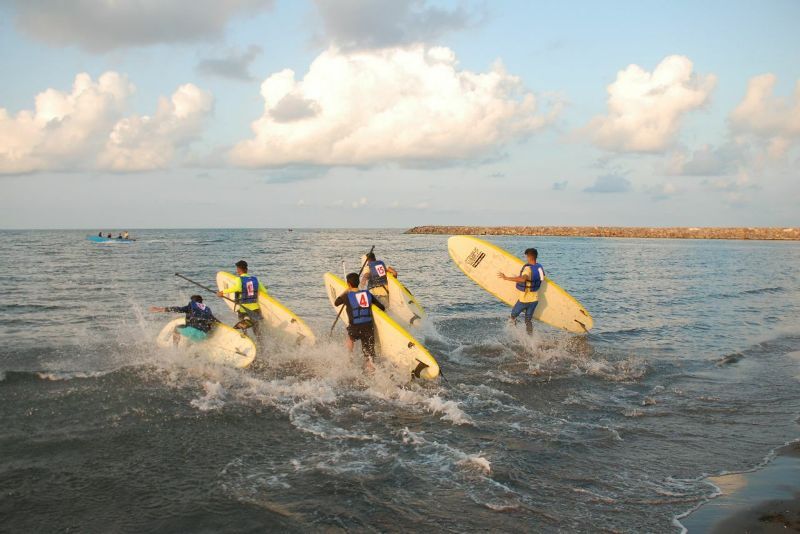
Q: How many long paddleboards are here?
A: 5